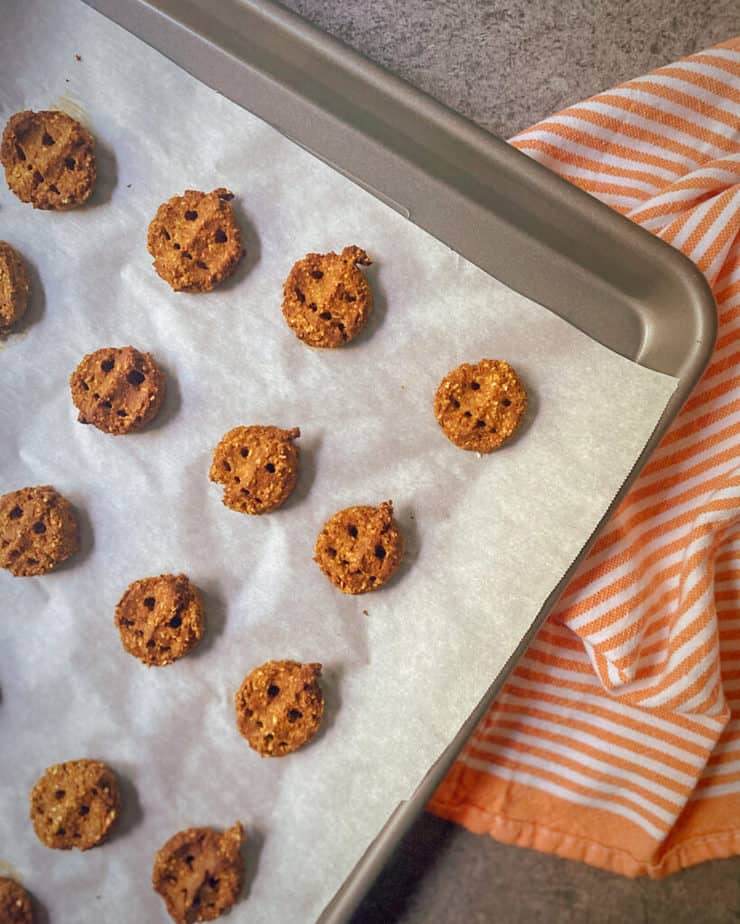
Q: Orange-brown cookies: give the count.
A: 14